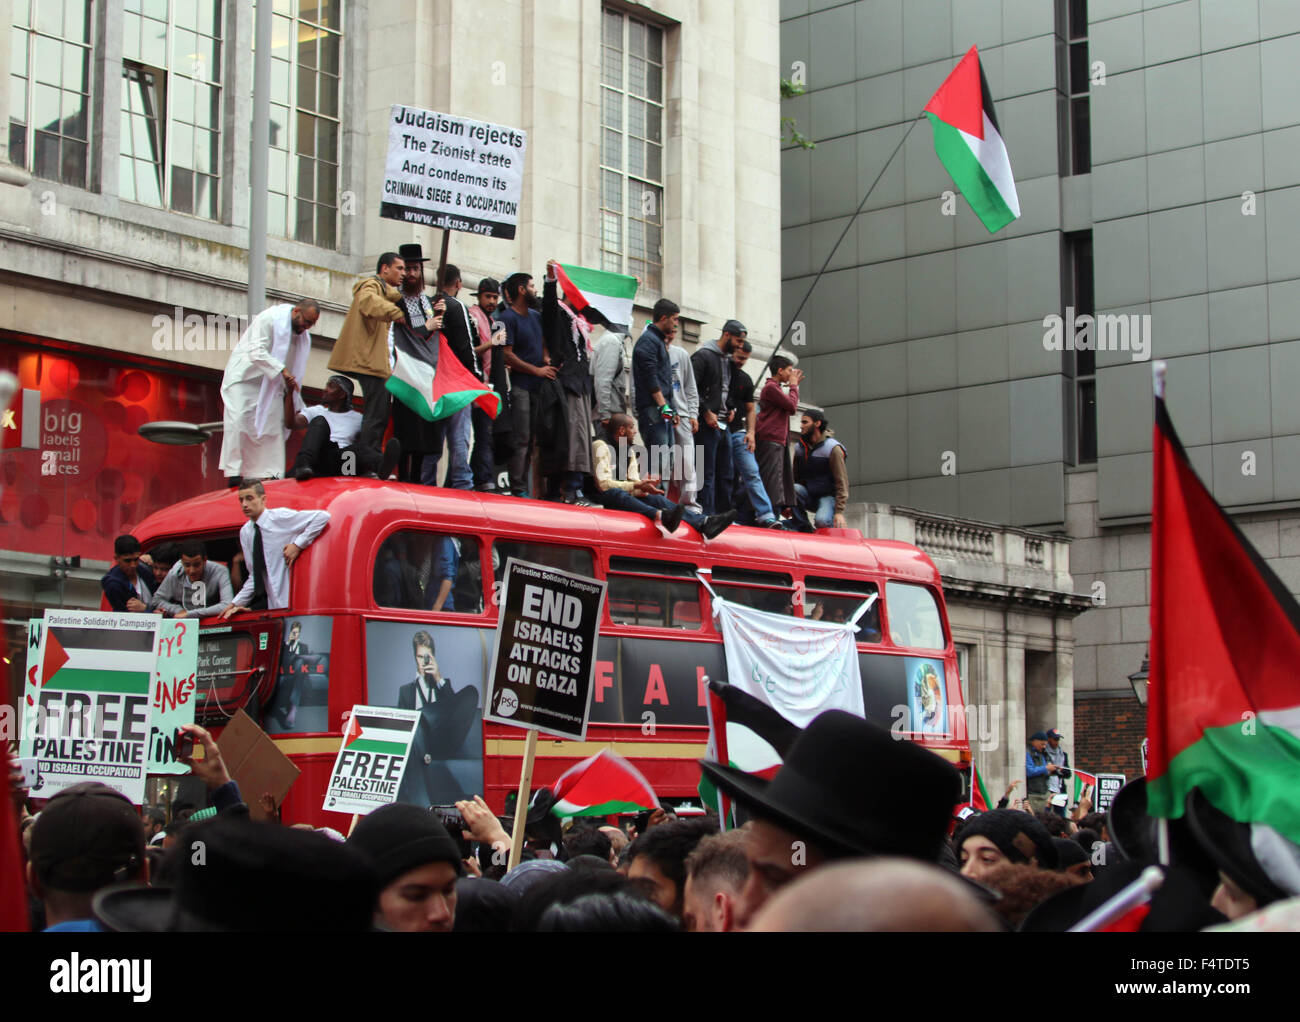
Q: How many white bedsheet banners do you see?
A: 1